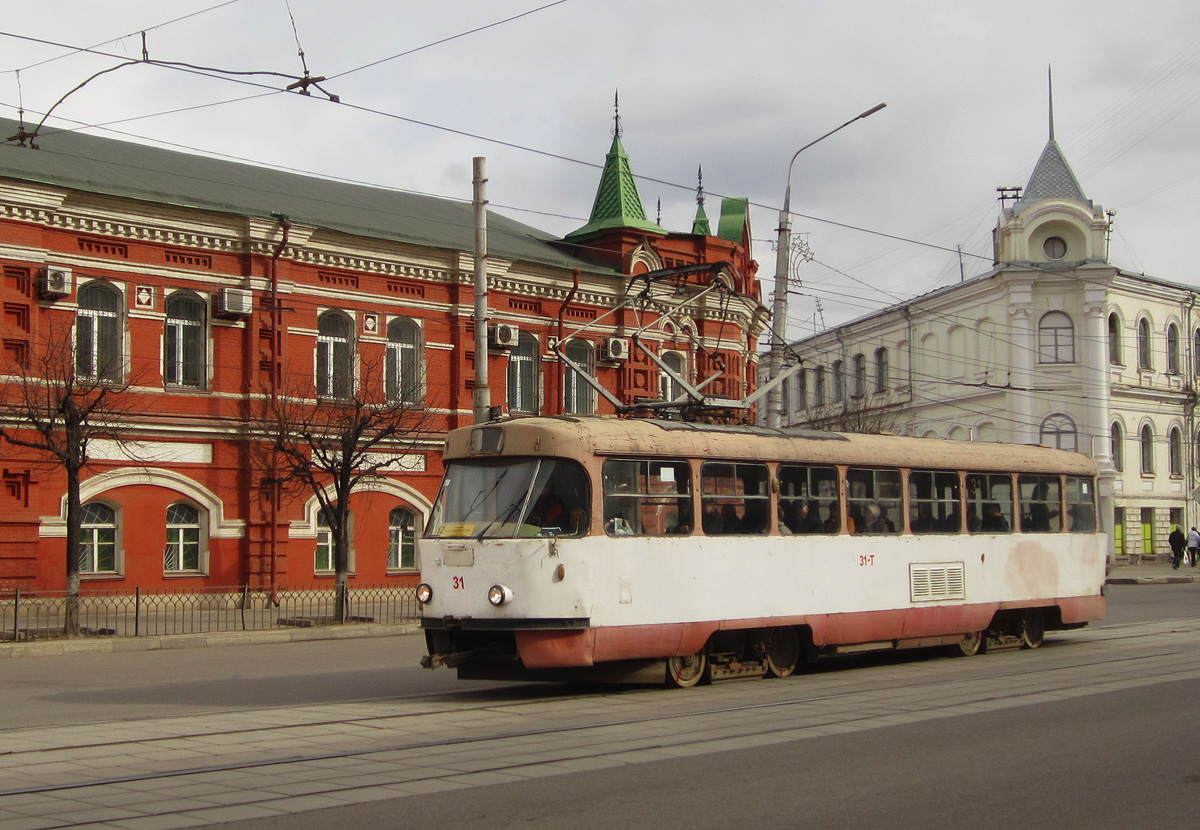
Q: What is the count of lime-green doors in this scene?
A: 3